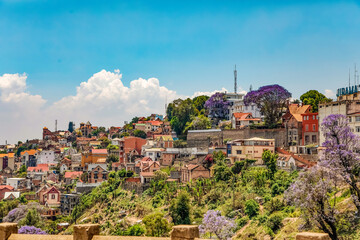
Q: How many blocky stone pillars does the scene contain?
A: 4